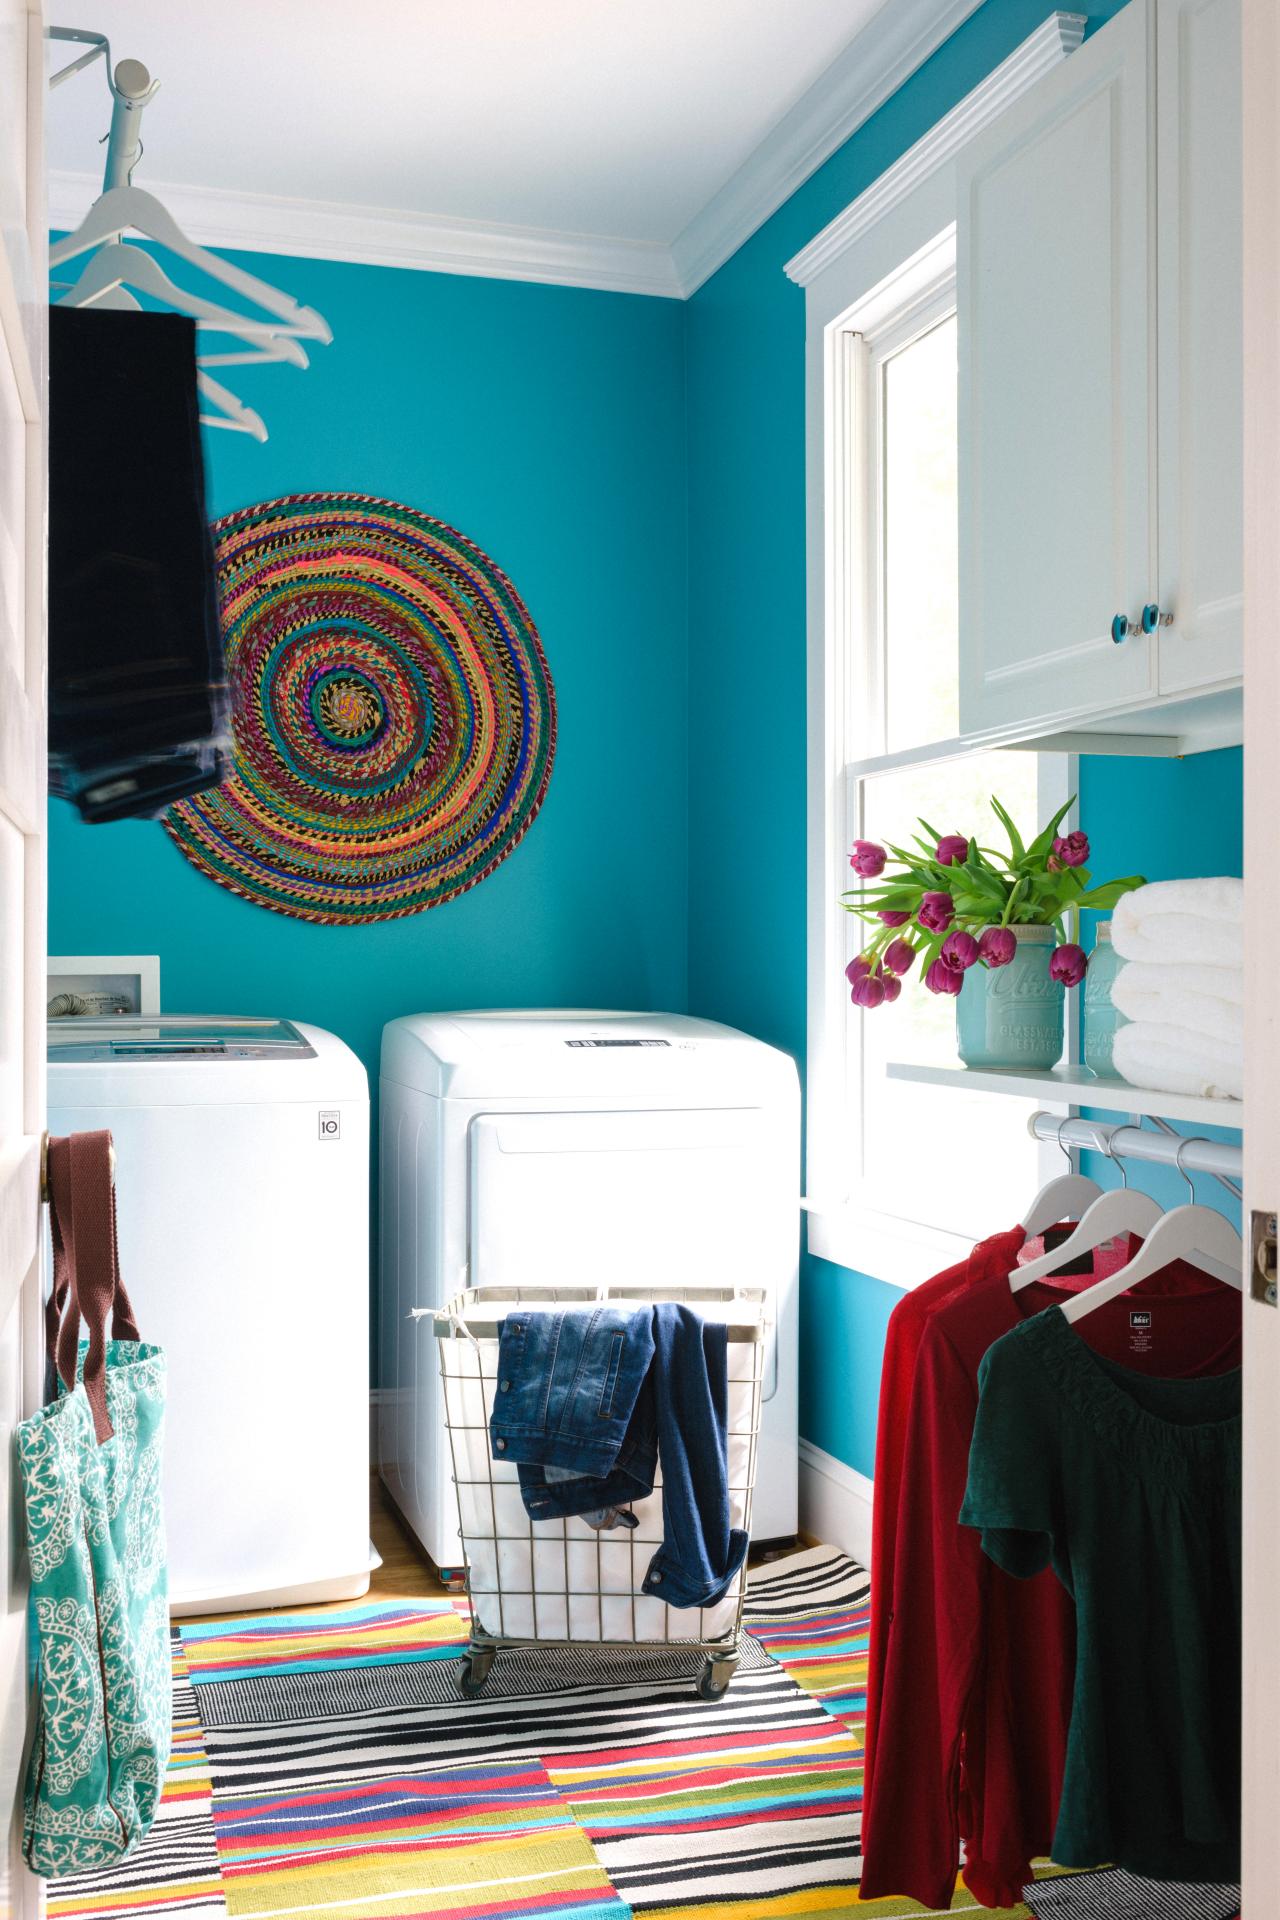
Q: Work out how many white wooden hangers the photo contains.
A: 6